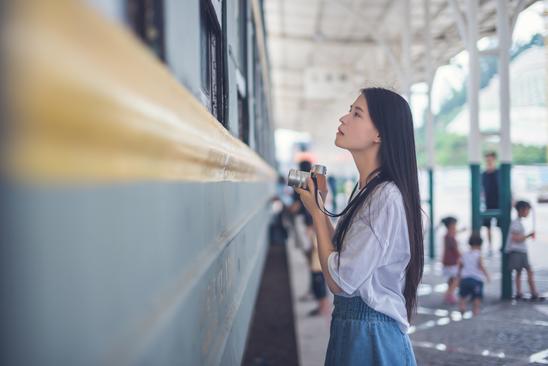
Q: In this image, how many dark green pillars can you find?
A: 3